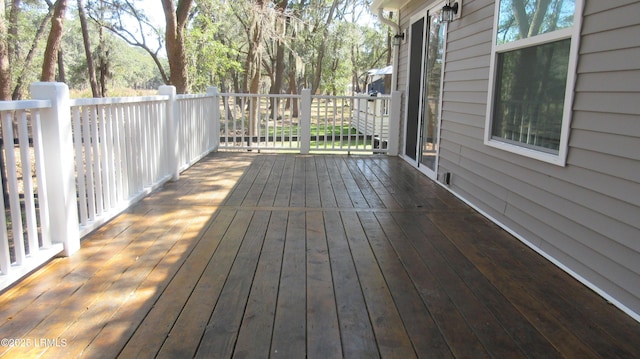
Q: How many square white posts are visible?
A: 5